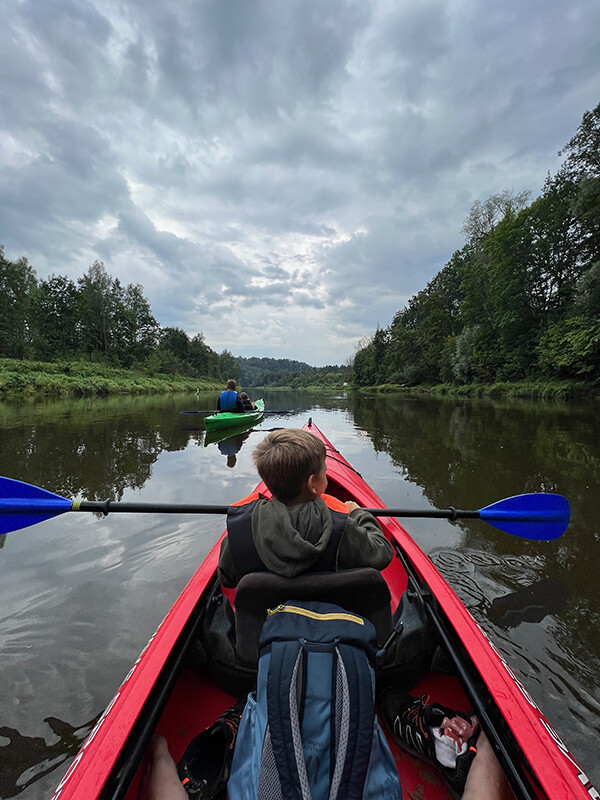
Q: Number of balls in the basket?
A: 0